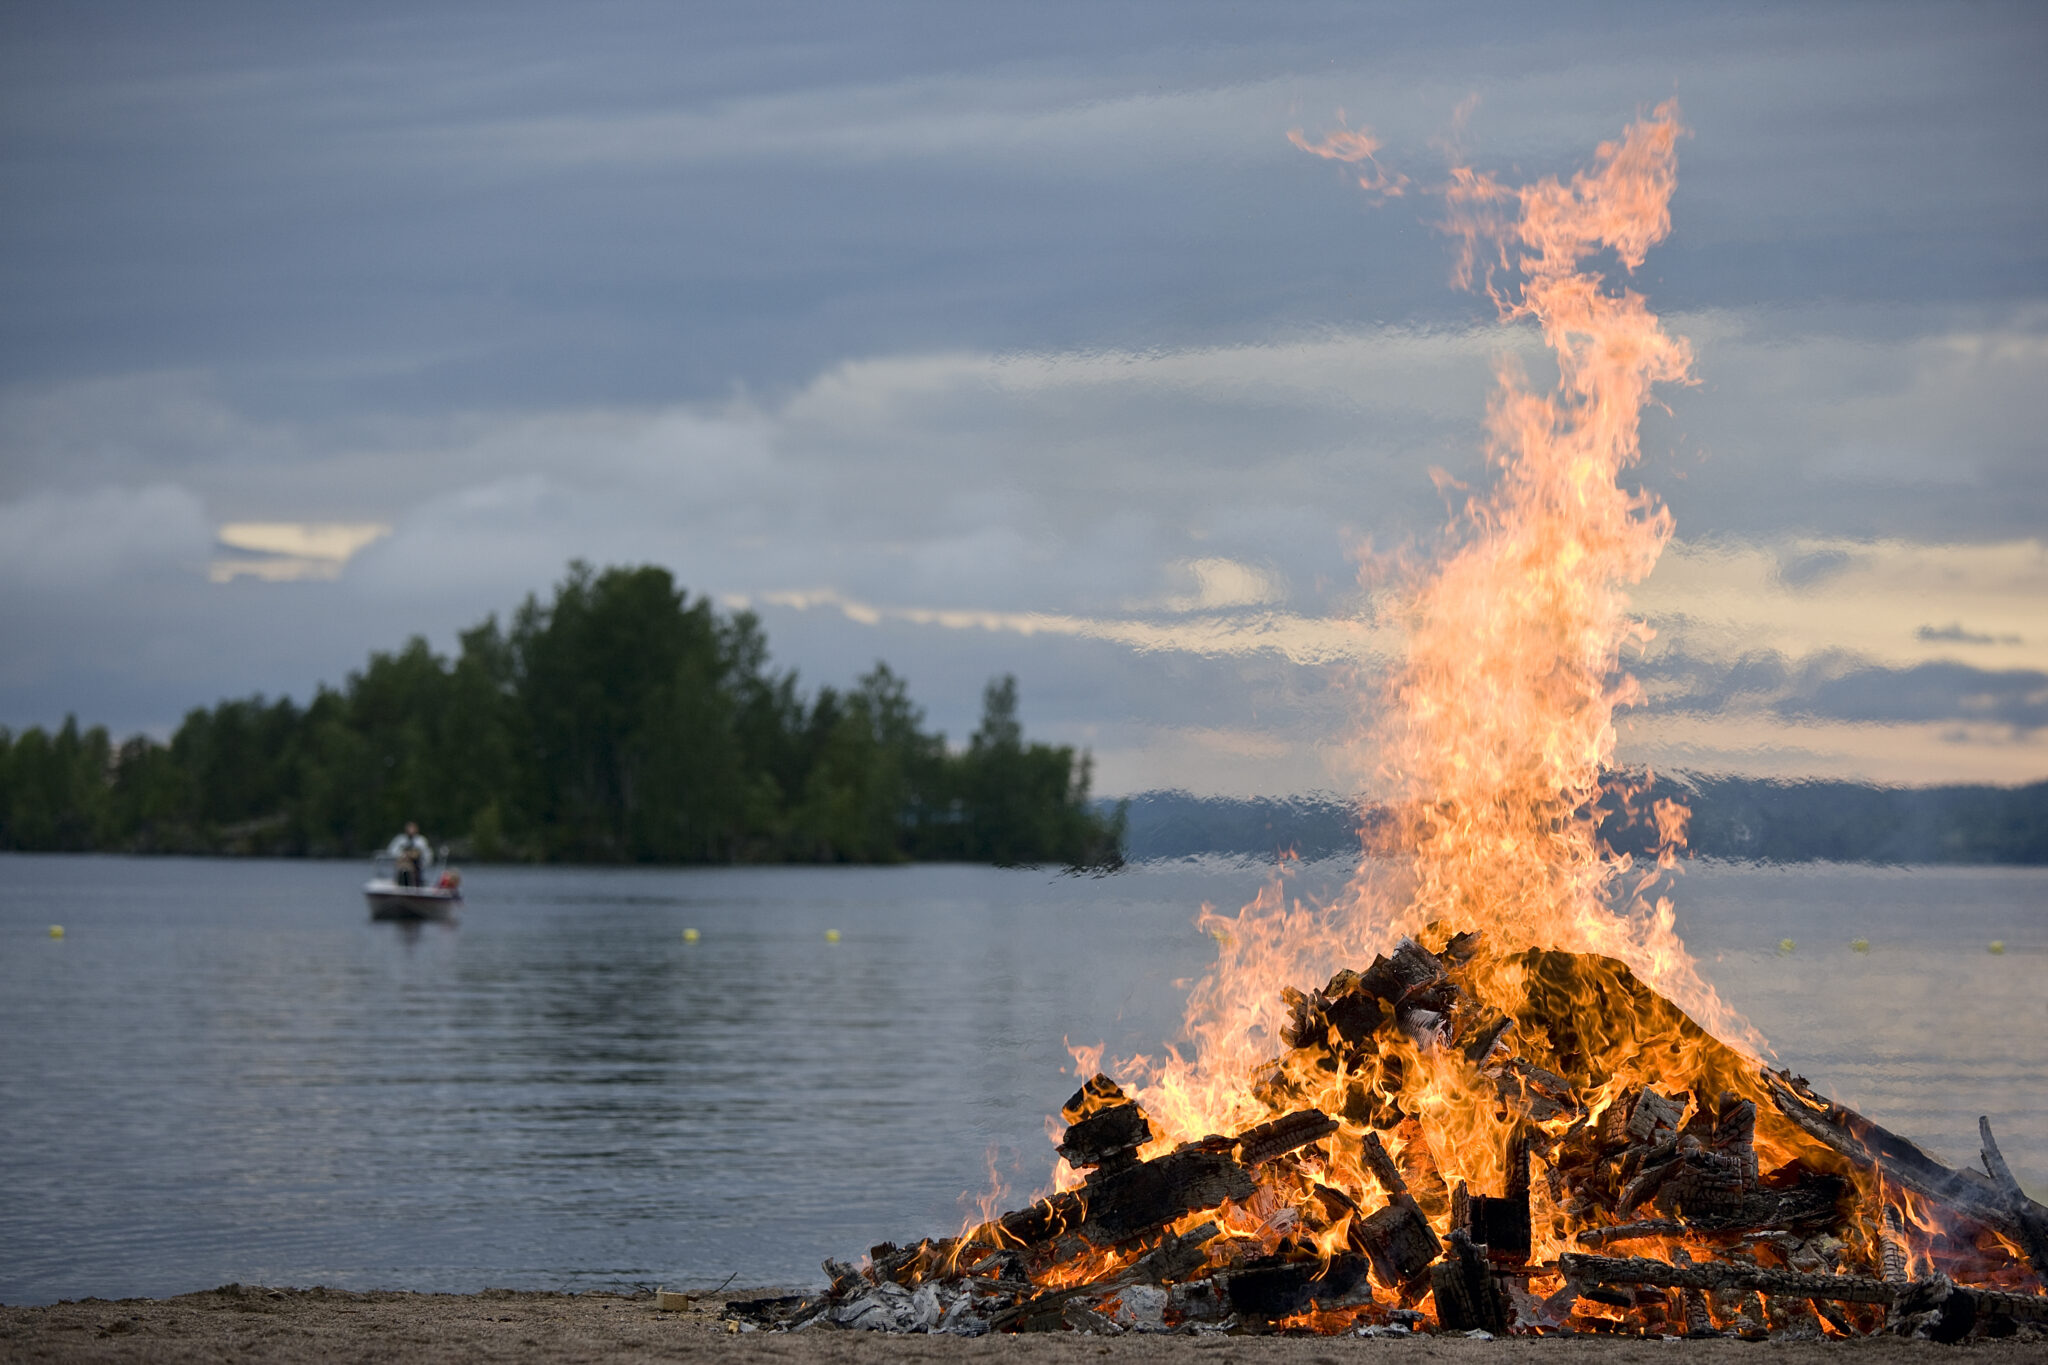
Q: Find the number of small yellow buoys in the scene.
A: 6